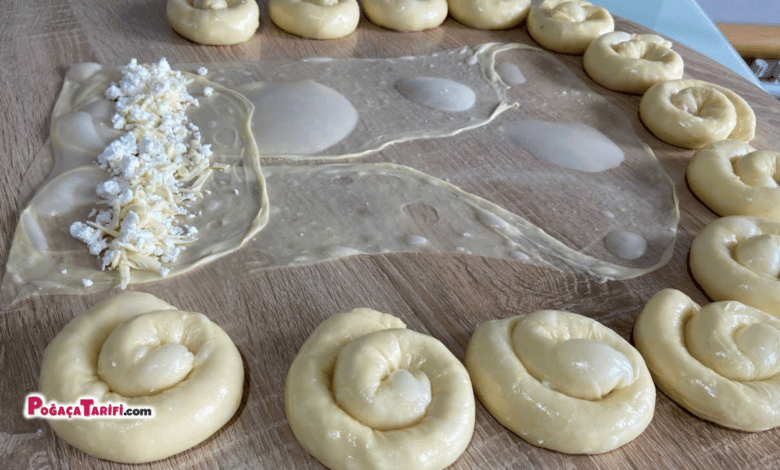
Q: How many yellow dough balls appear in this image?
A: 13